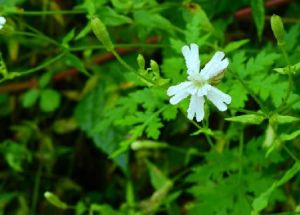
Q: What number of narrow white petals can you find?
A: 5